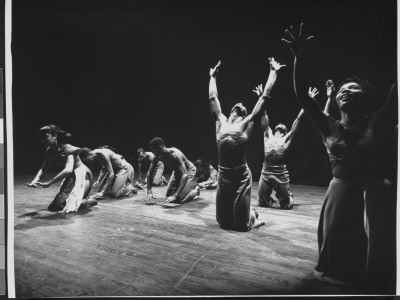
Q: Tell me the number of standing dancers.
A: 1